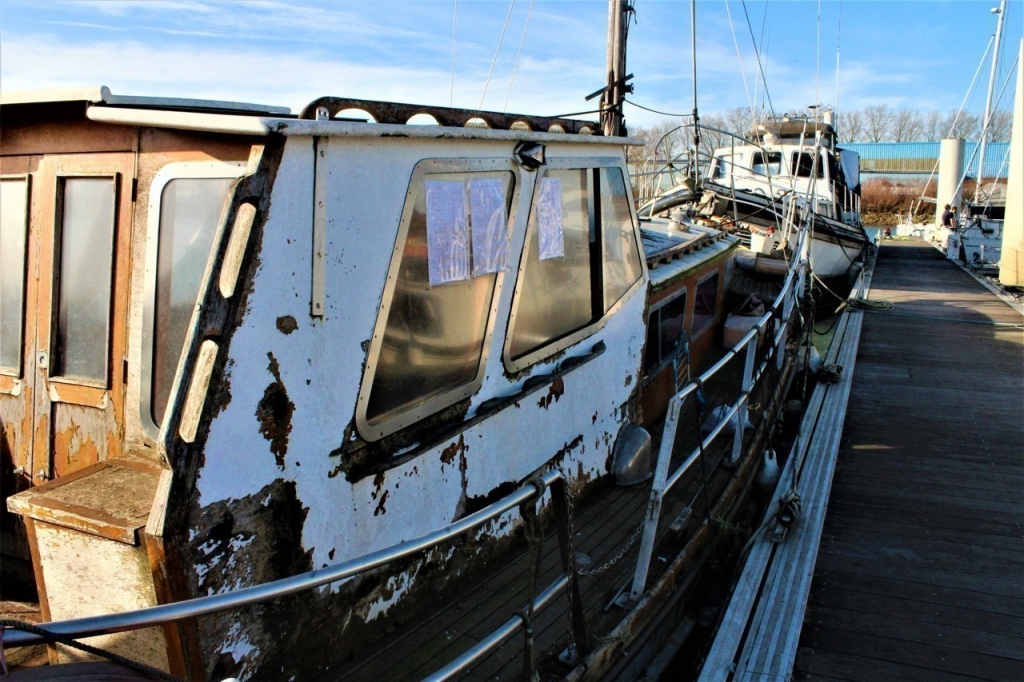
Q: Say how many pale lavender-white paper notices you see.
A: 3